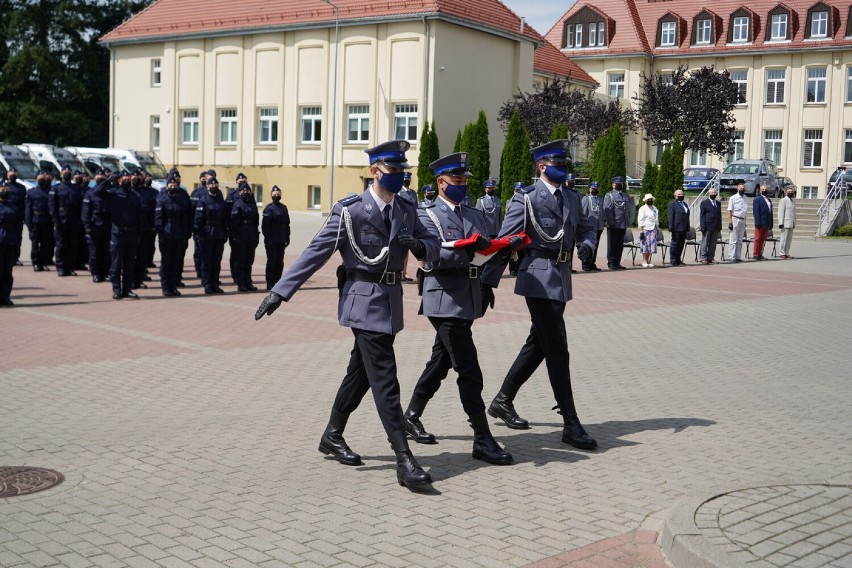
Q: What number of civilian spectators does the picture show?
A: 6